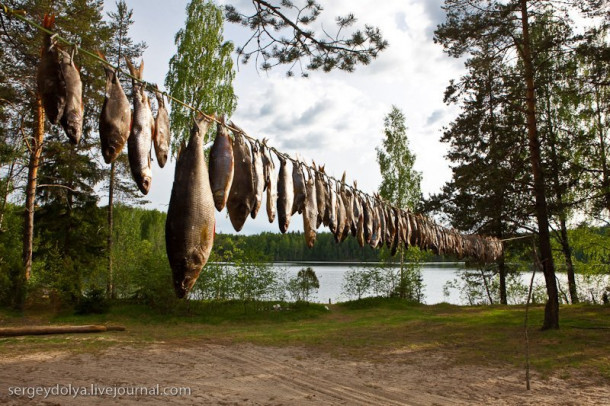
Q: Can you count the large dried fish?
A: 1